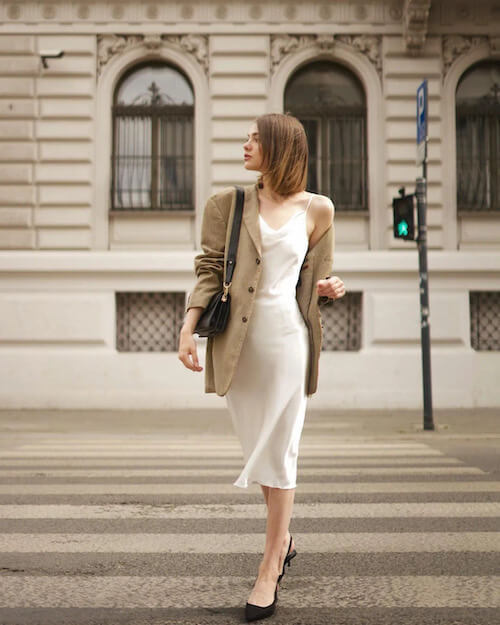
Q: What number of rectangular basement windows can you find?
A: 3